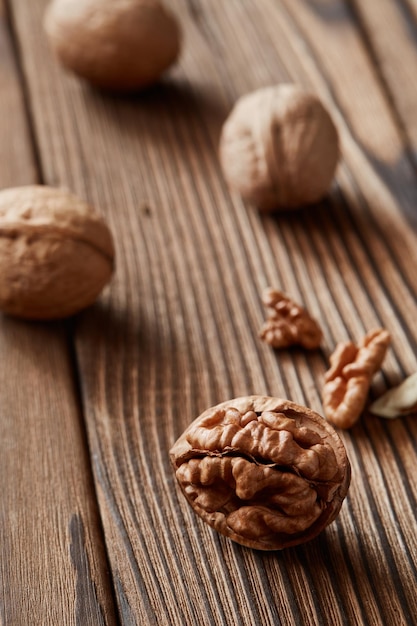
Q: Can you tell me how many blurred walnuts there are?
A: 3